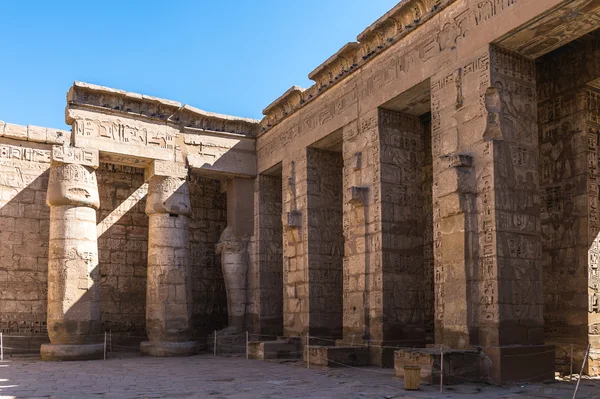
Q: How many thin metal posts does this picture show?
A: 9